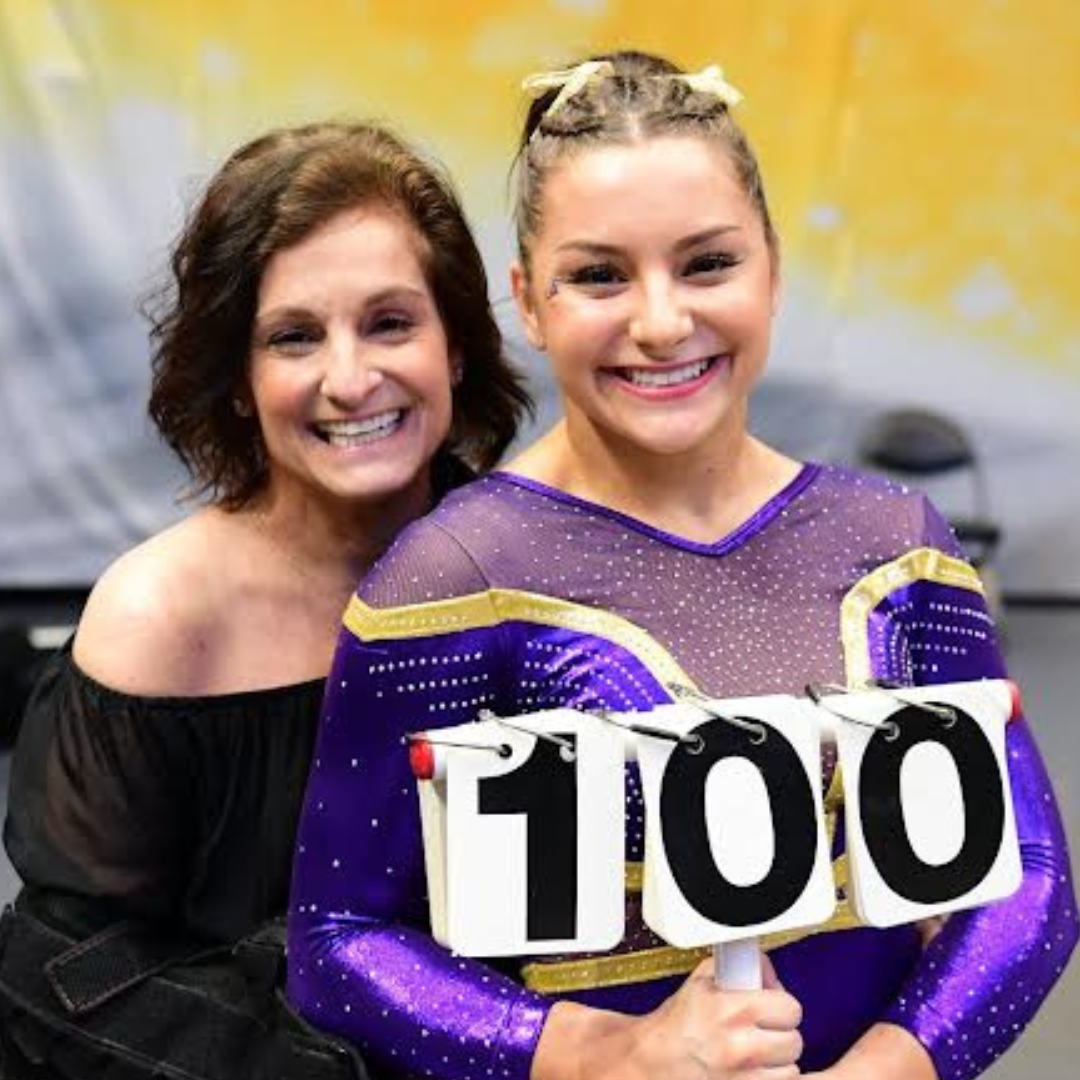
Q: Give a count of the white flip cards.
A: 3